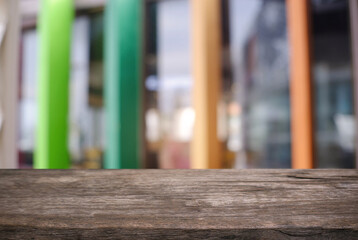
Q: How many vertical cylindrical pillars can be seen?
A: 4